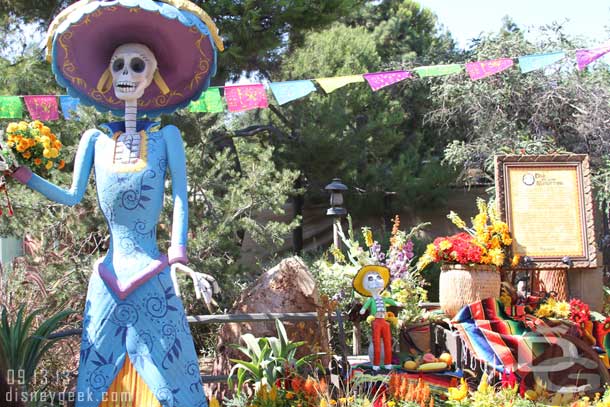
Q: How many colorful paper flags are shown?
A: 12